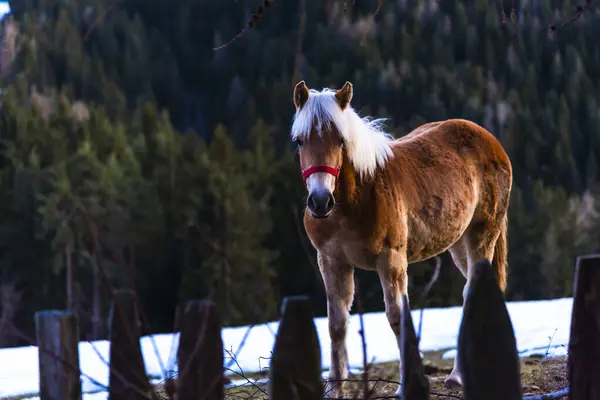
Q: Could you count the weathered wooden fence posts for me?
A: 7